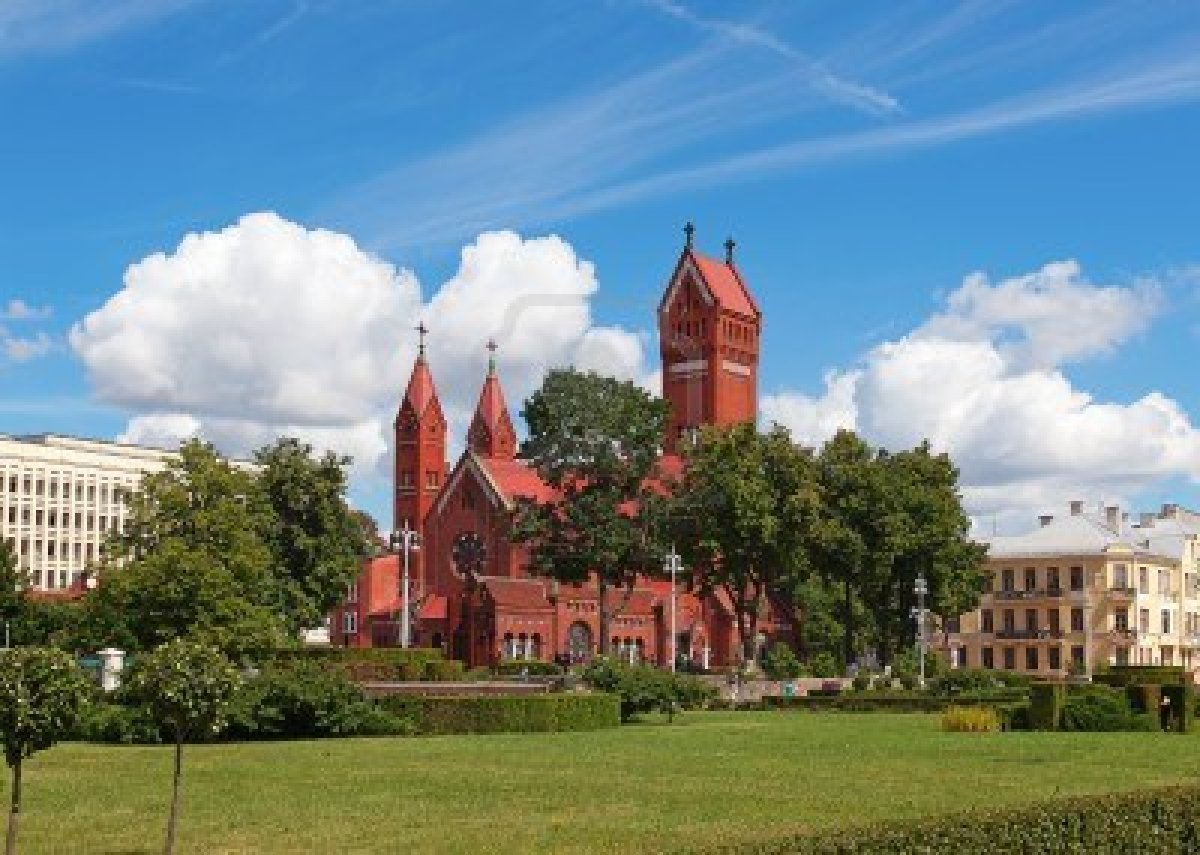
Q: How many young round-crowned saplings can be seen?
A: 2